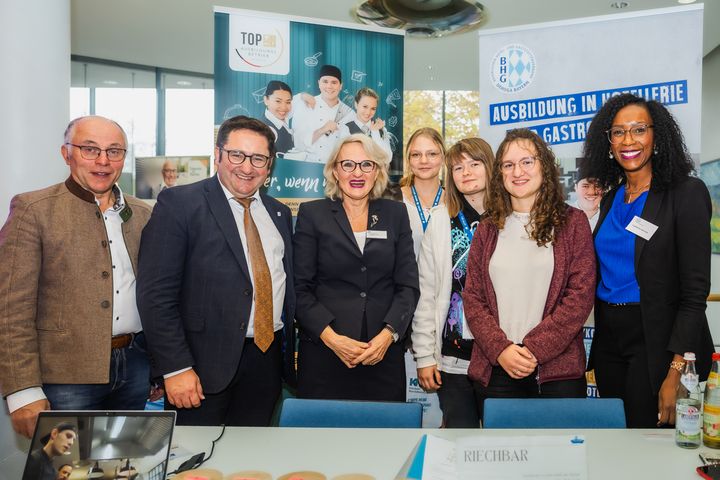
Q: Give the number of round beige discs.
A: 4